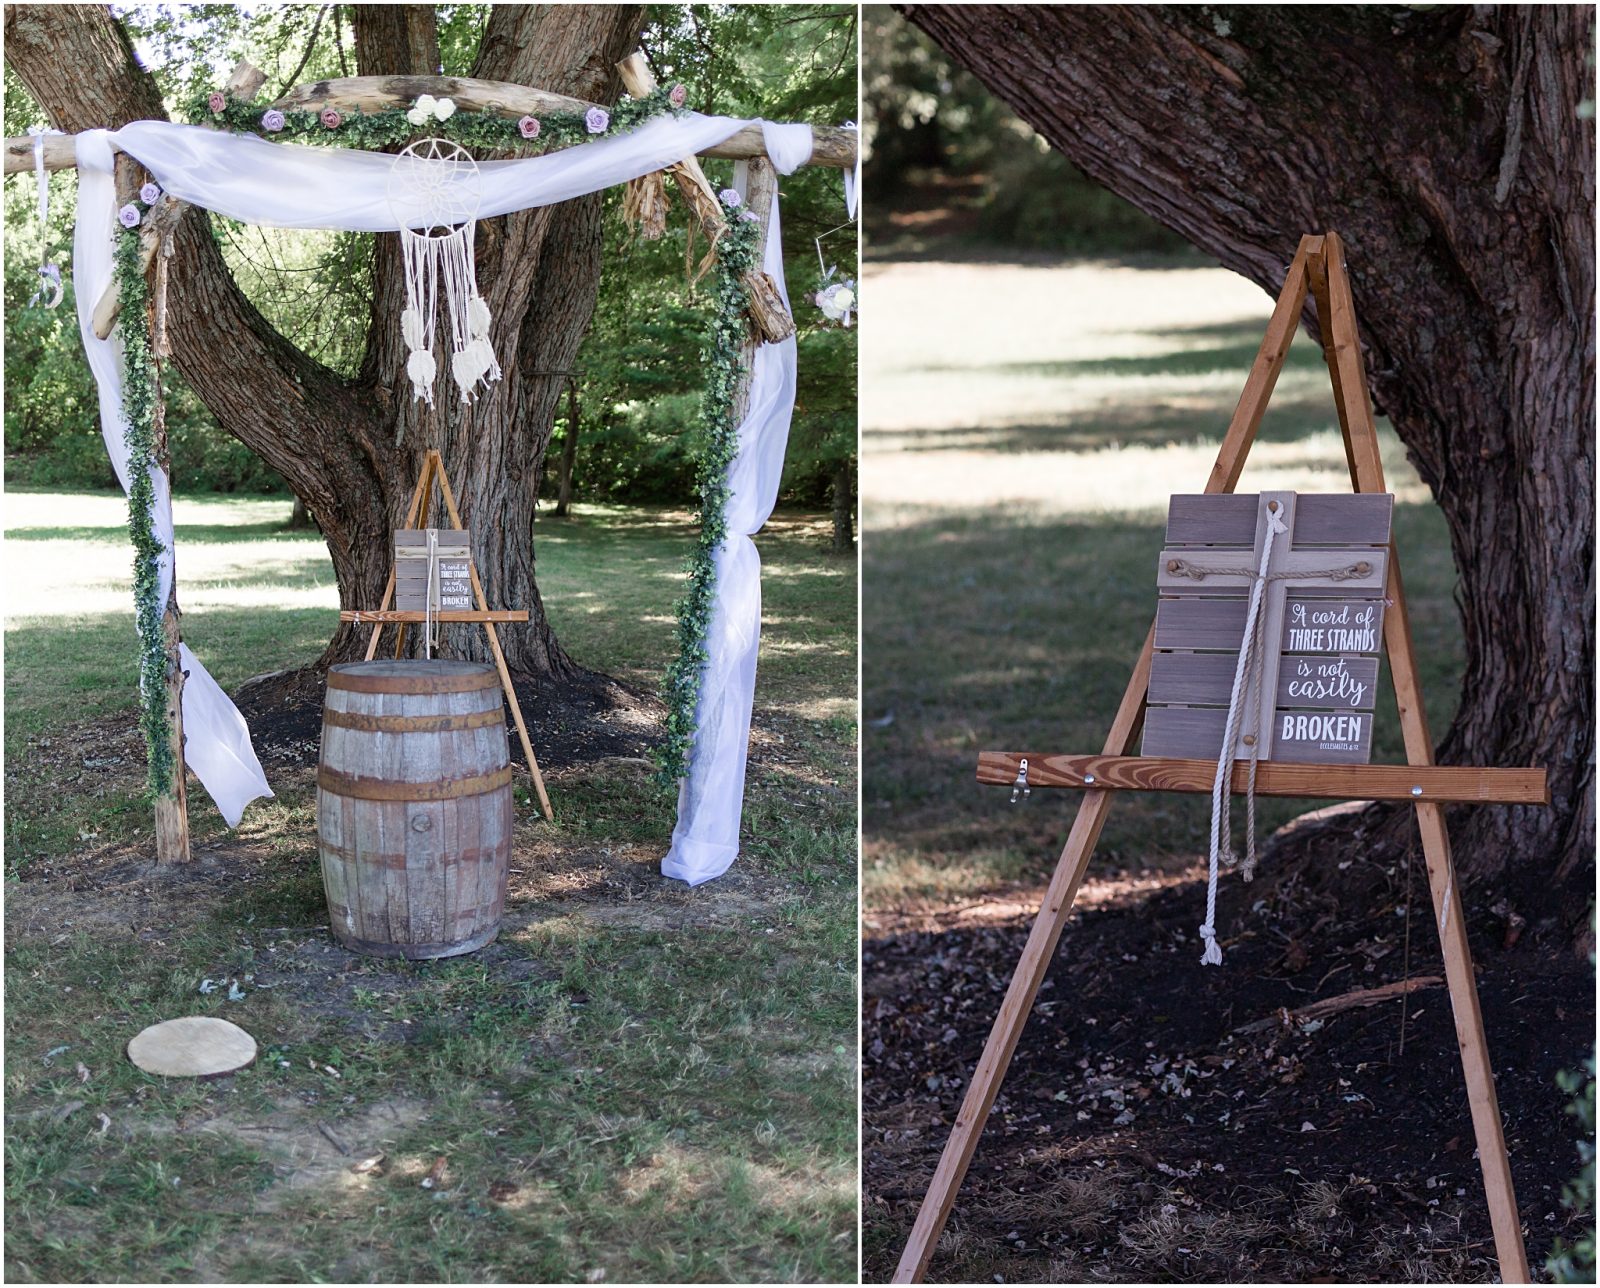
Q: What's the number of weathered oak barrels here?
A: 1